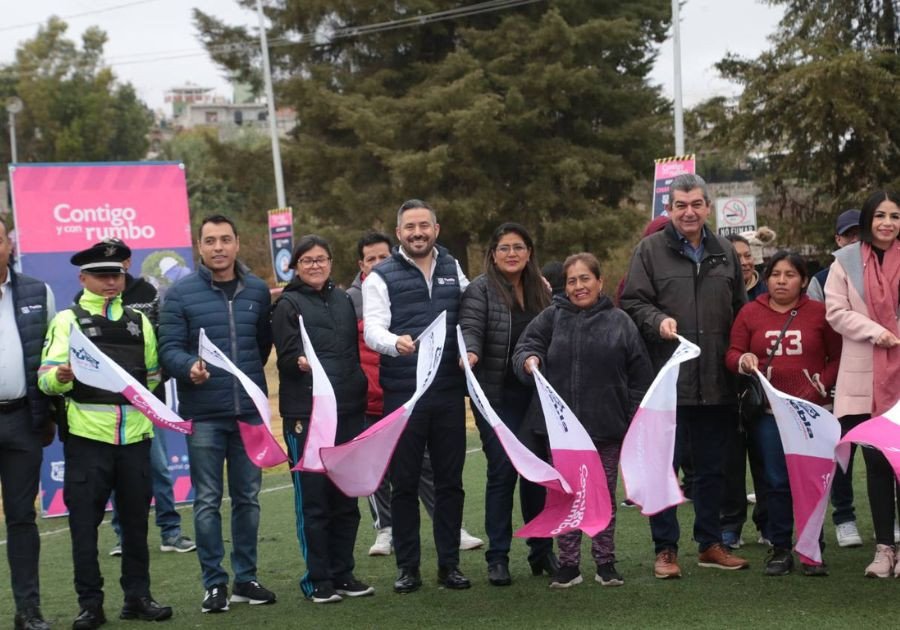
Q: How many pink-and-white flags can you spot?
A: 9